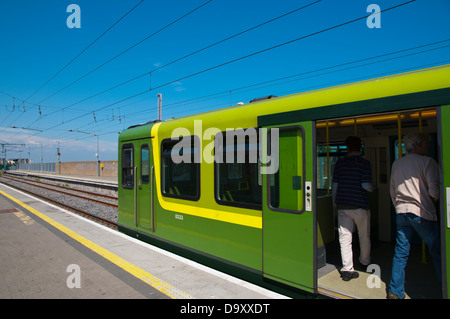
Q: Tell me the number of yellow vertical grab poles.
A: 4